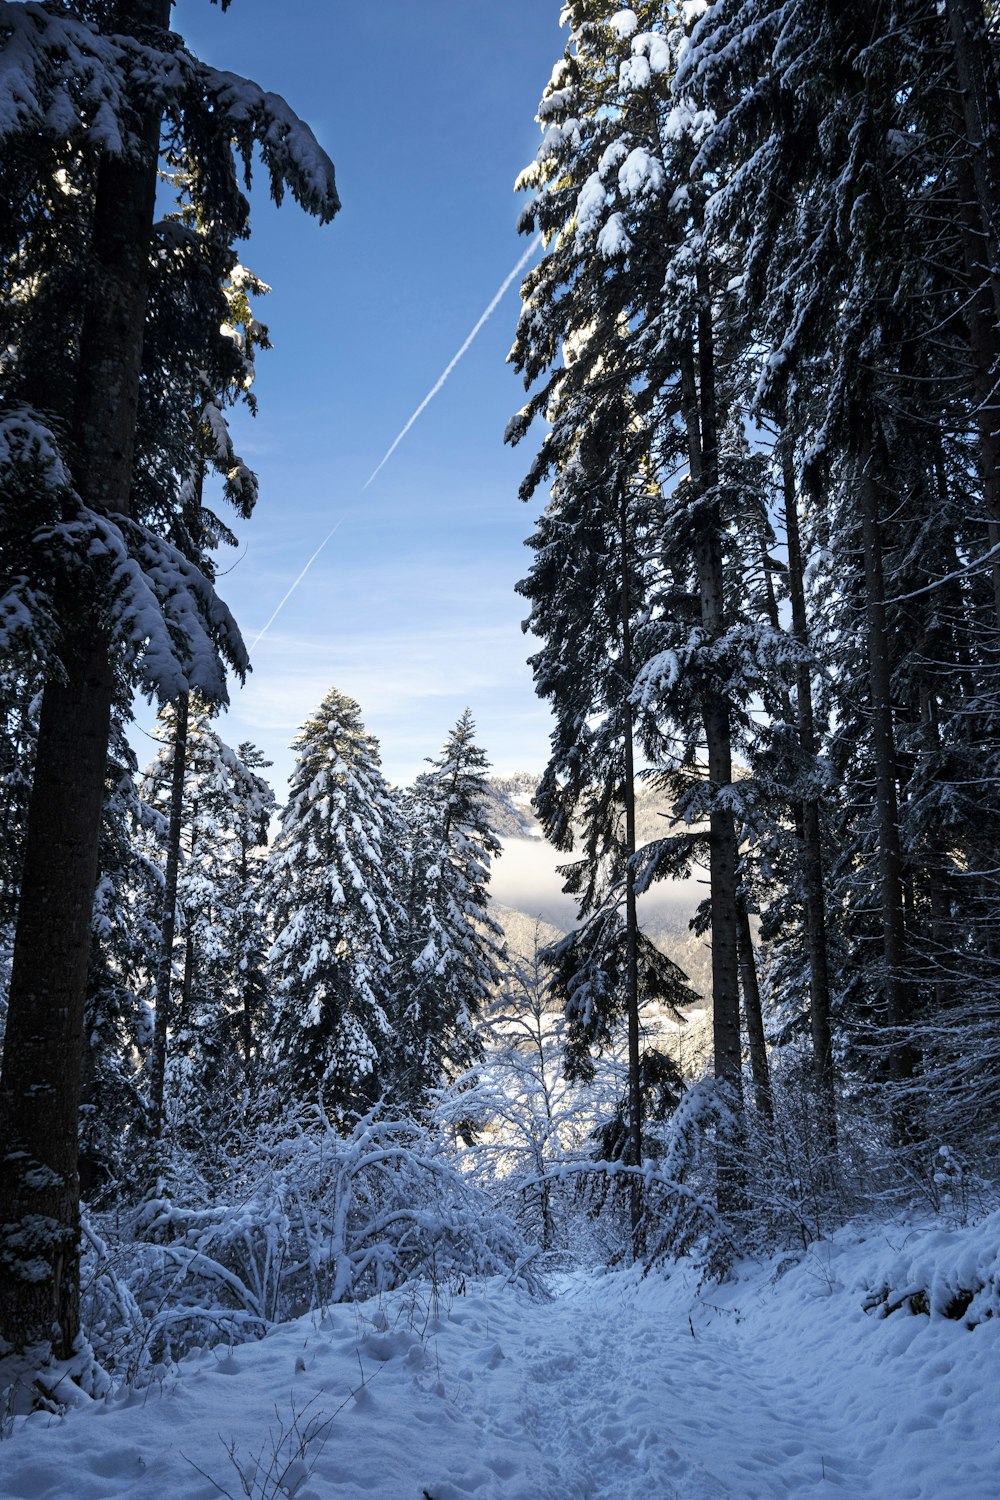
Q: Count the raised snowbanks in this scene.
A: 2